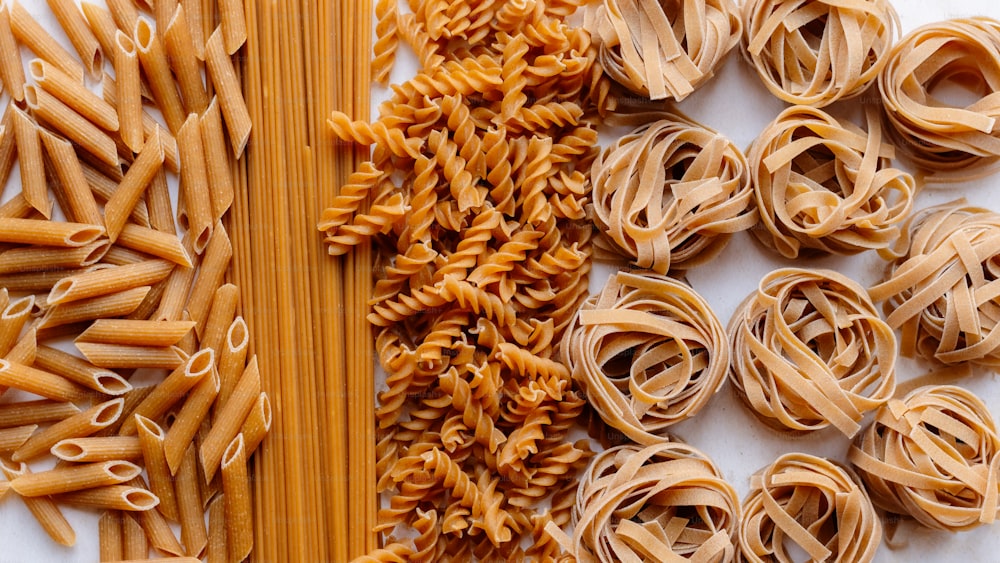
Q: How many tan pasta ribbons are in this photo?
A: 11